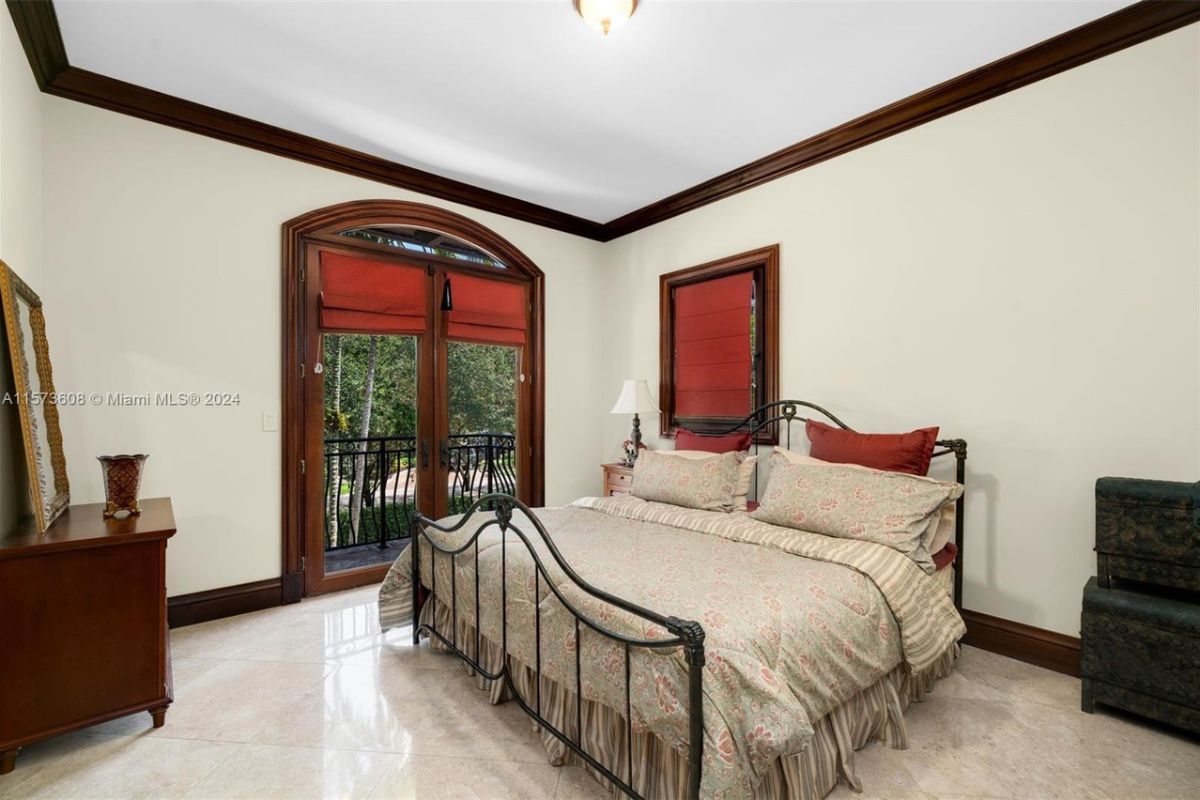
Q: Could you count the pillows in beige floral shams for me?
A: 2